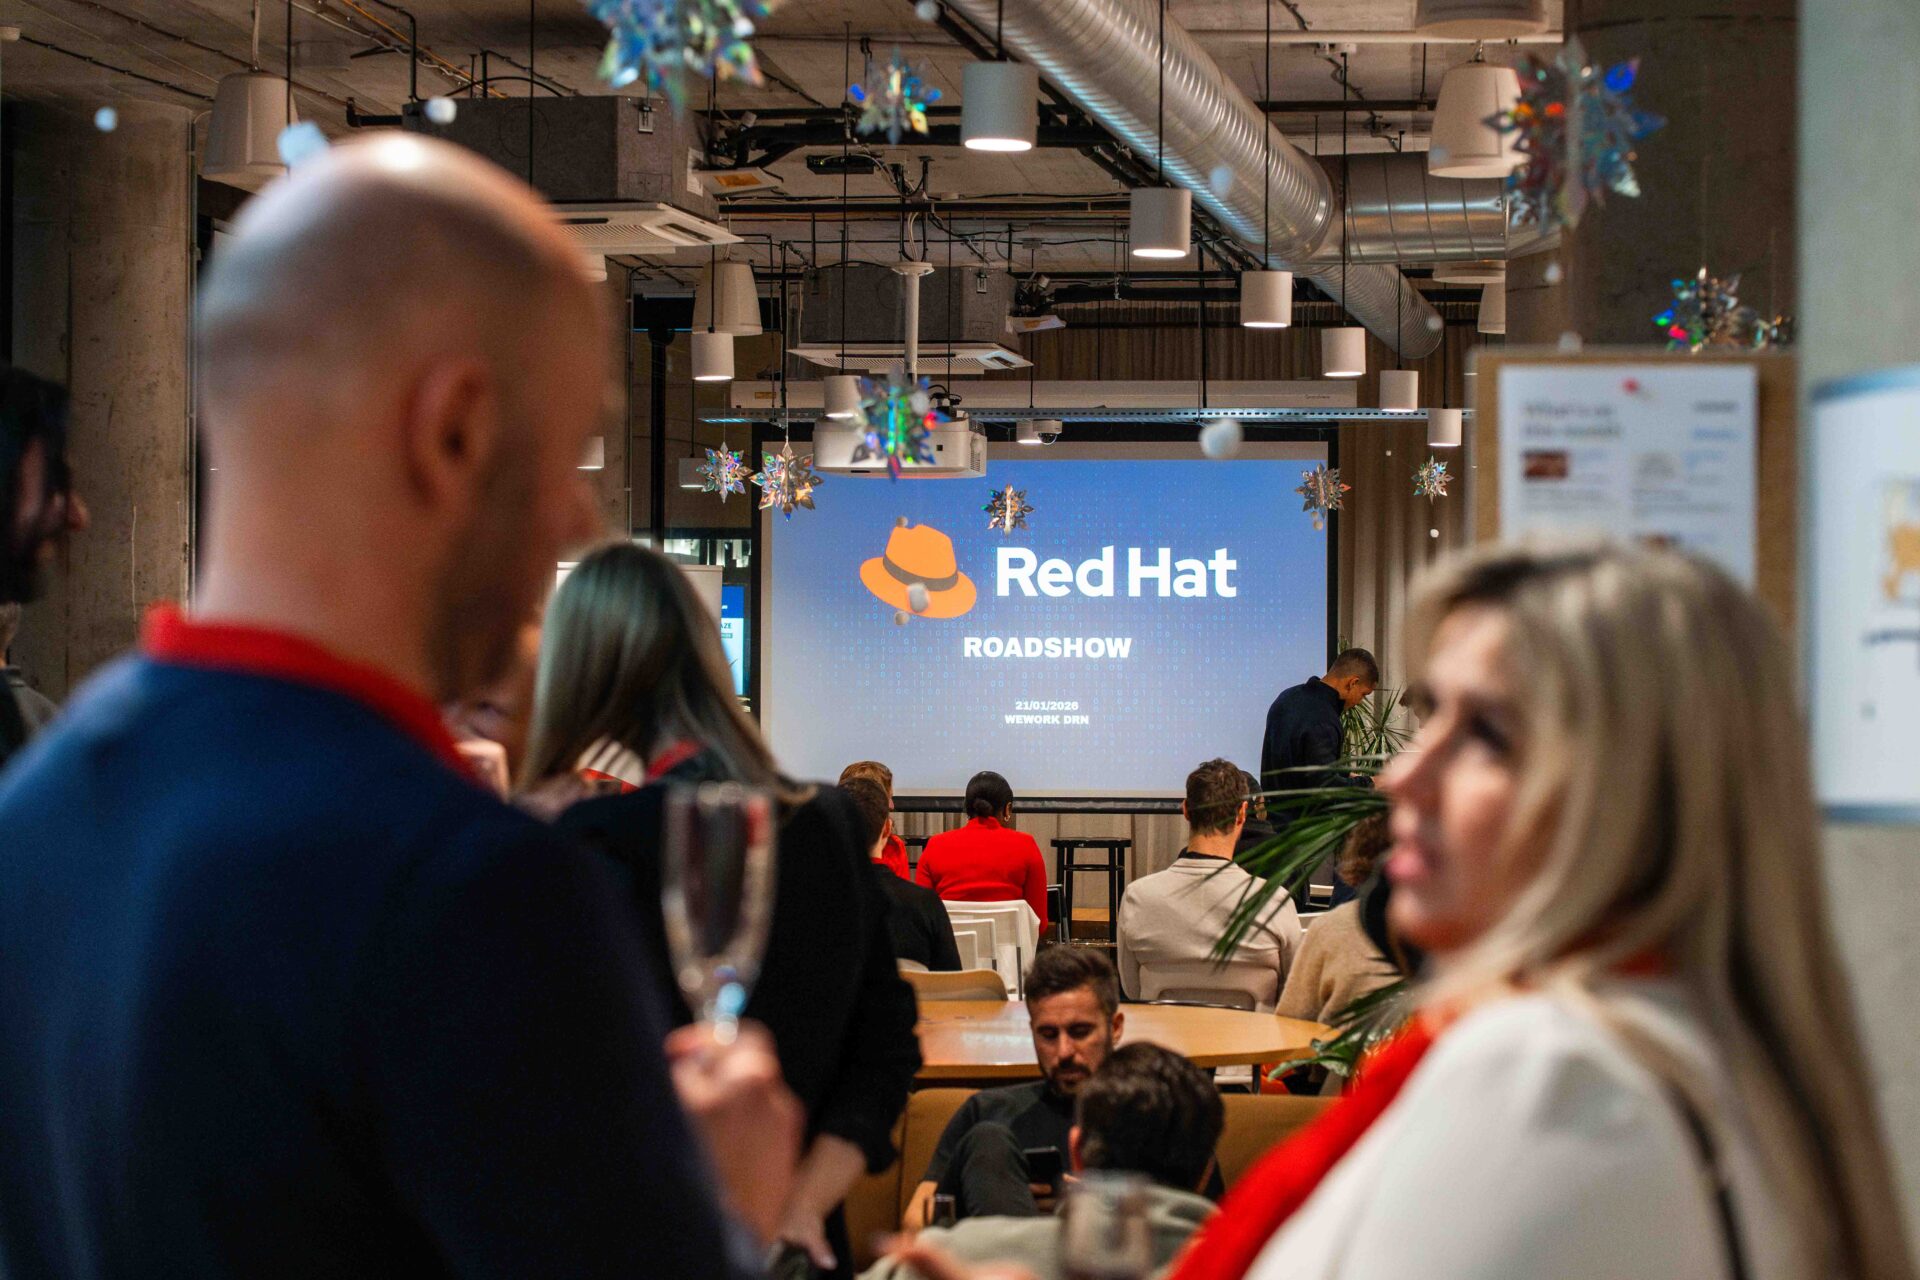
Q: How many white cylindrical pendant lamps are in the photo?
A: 11